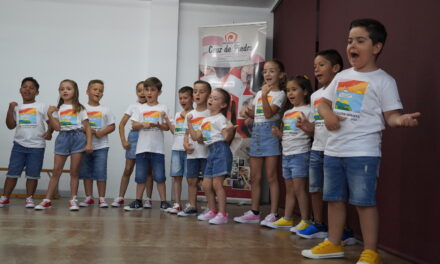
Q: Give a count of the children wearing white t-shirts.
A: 12